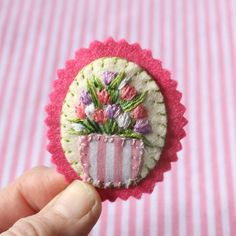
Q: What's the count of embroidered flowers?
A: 13